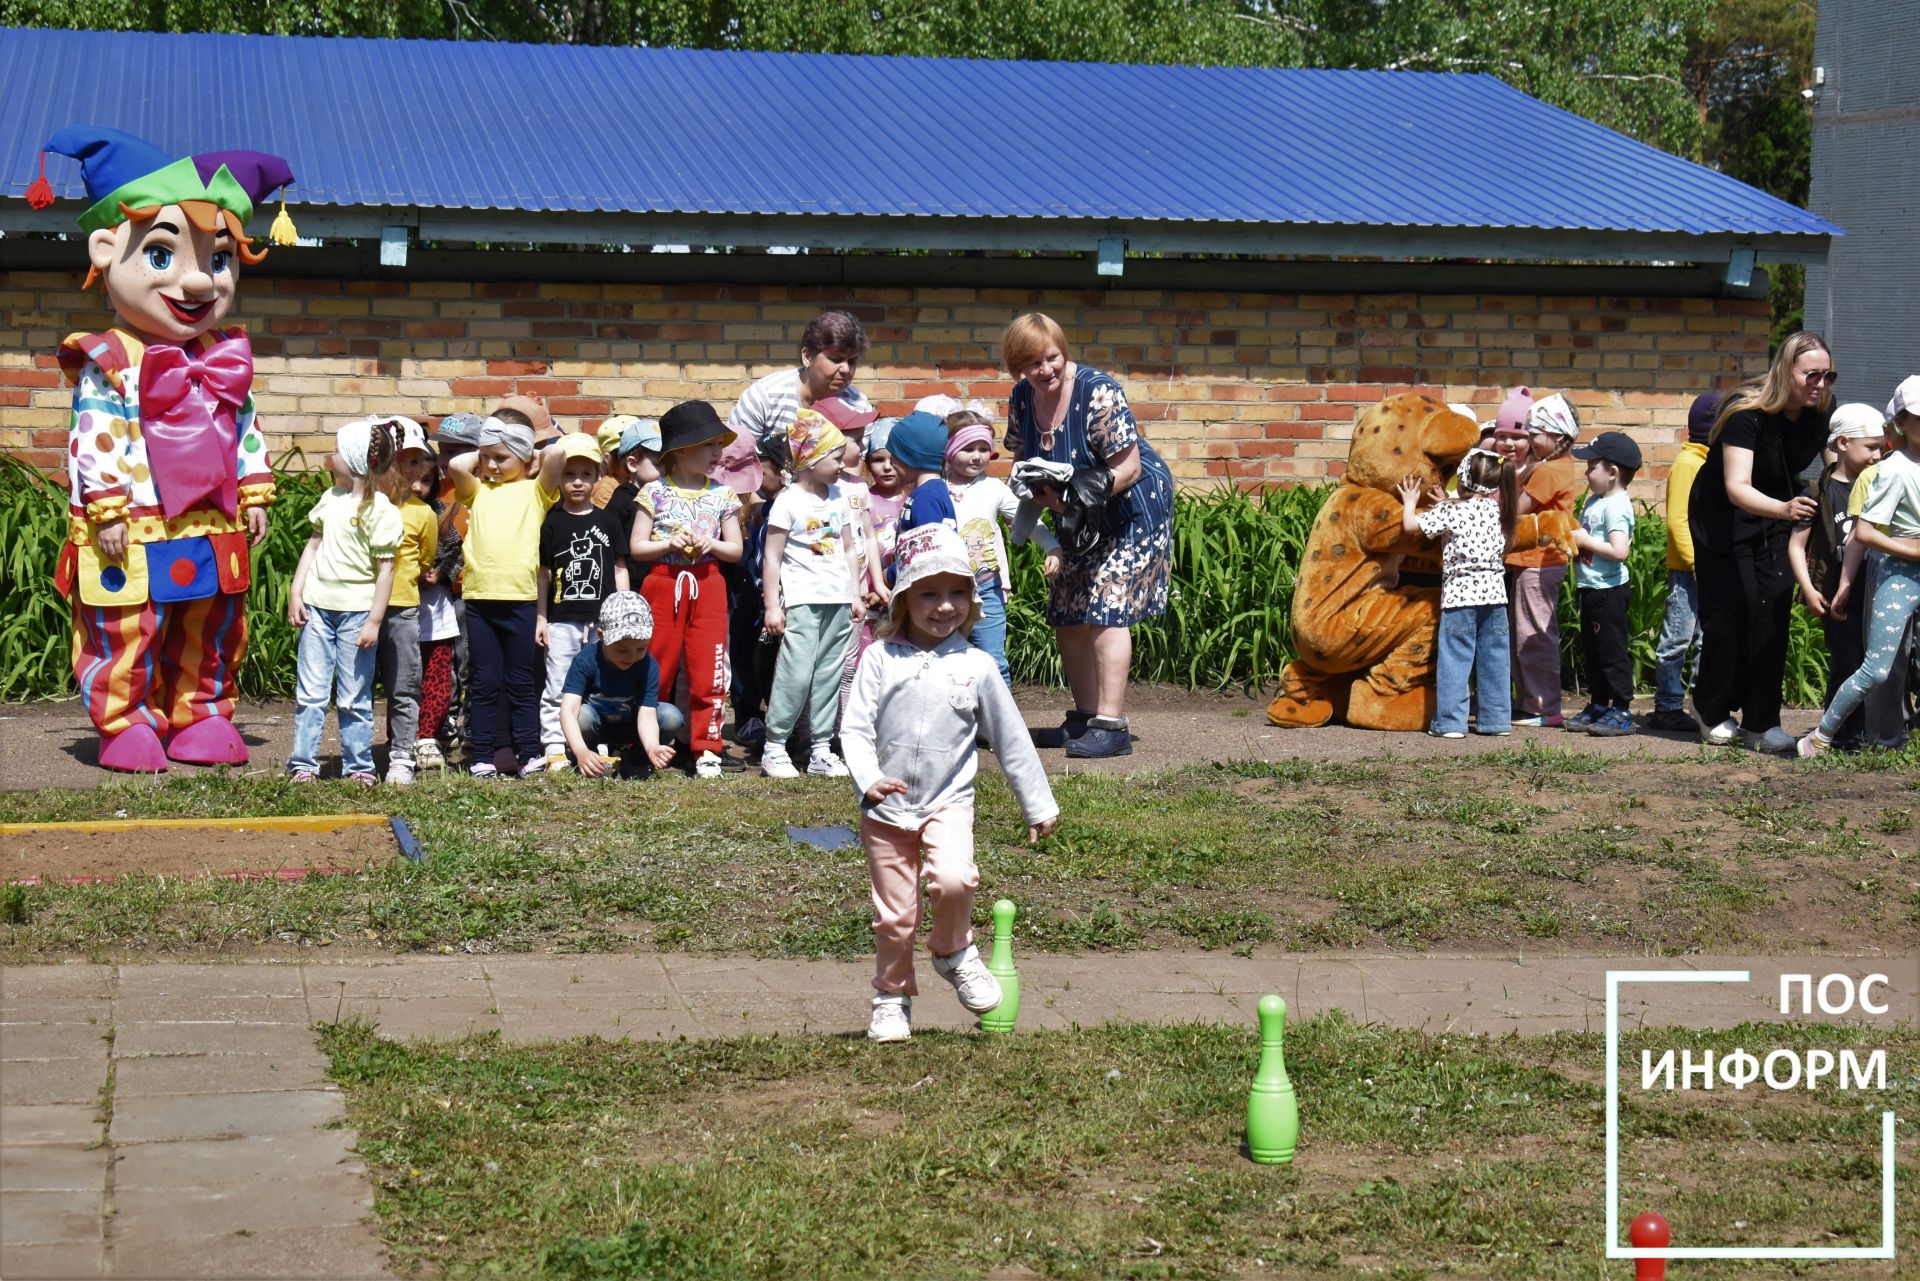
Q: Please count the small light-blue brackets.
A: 3